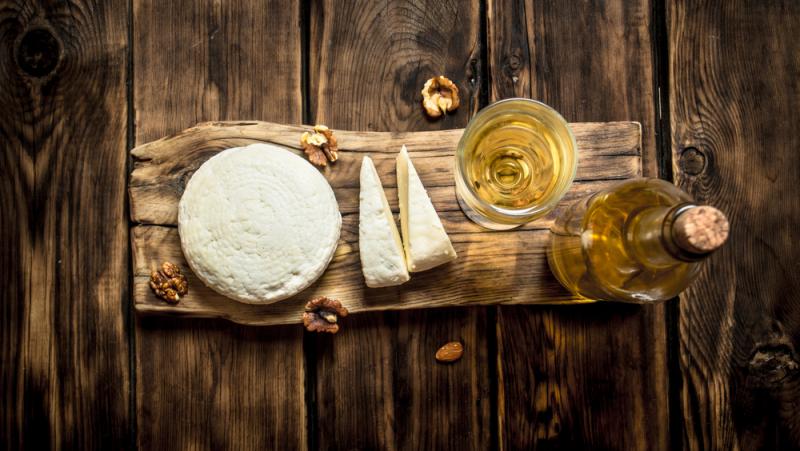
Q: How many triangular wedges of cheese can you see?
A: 2